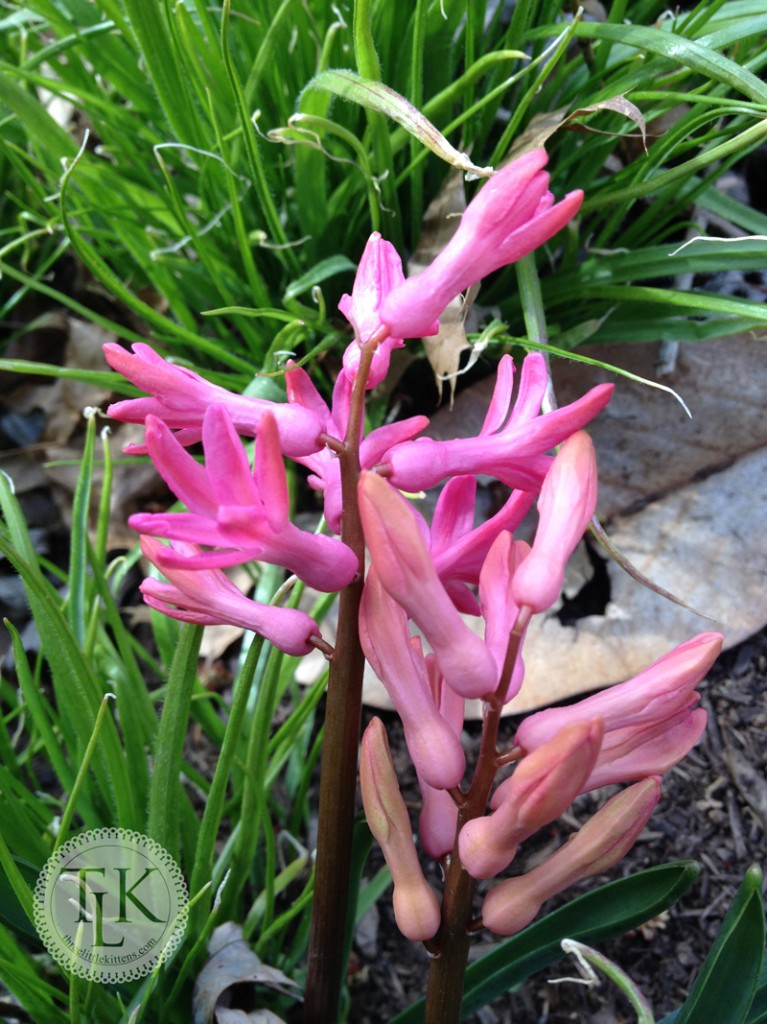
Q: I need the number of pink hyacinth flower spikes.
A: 2